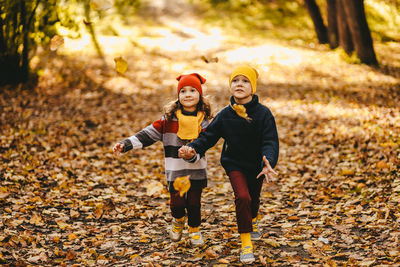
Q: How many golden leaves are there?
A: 3